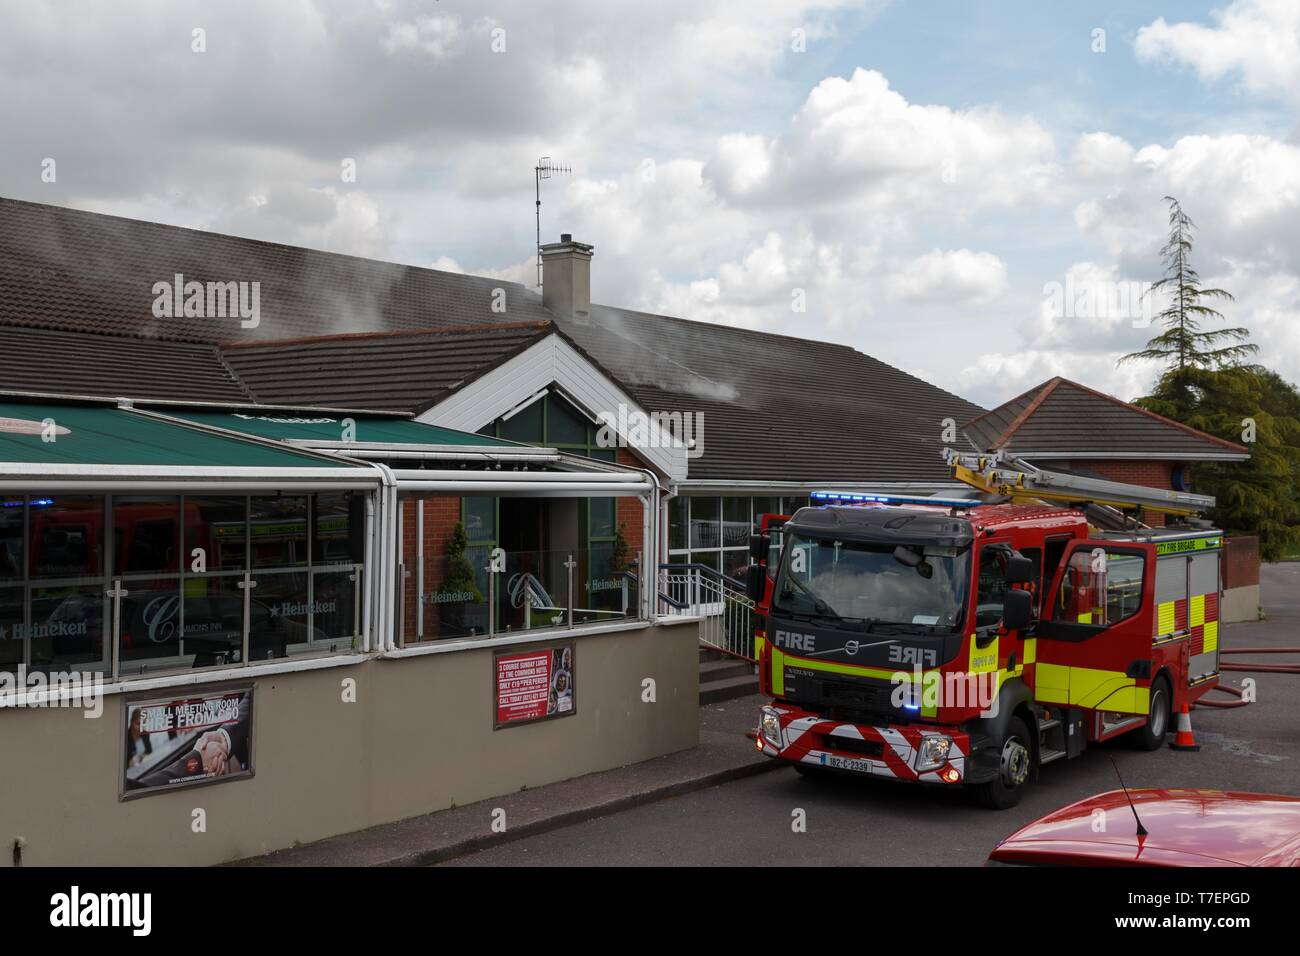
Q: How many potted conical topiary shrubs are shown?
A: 2